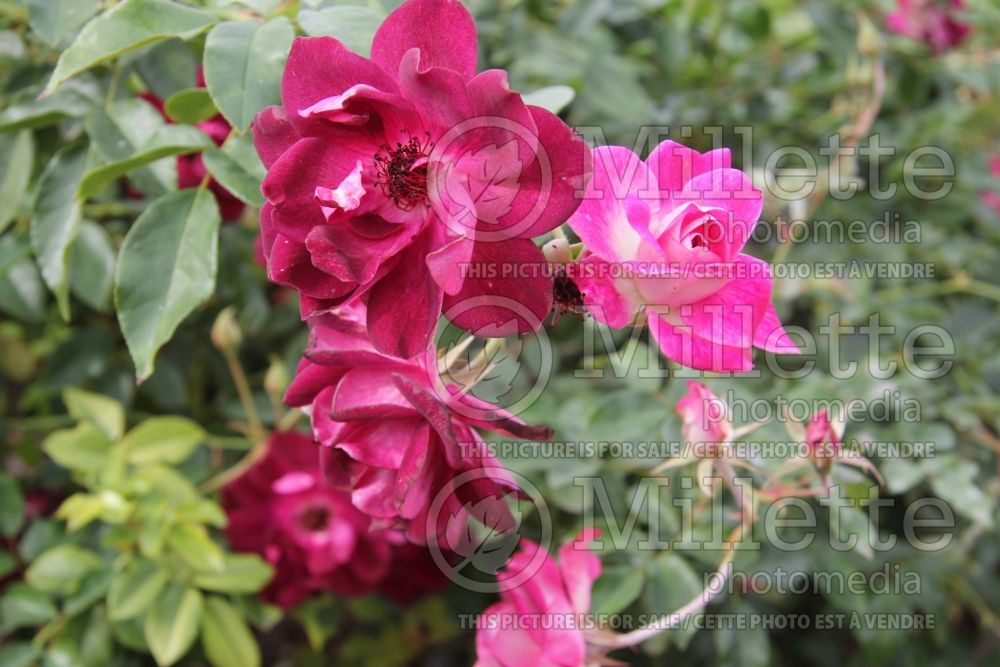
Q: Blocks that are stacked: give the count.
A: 0